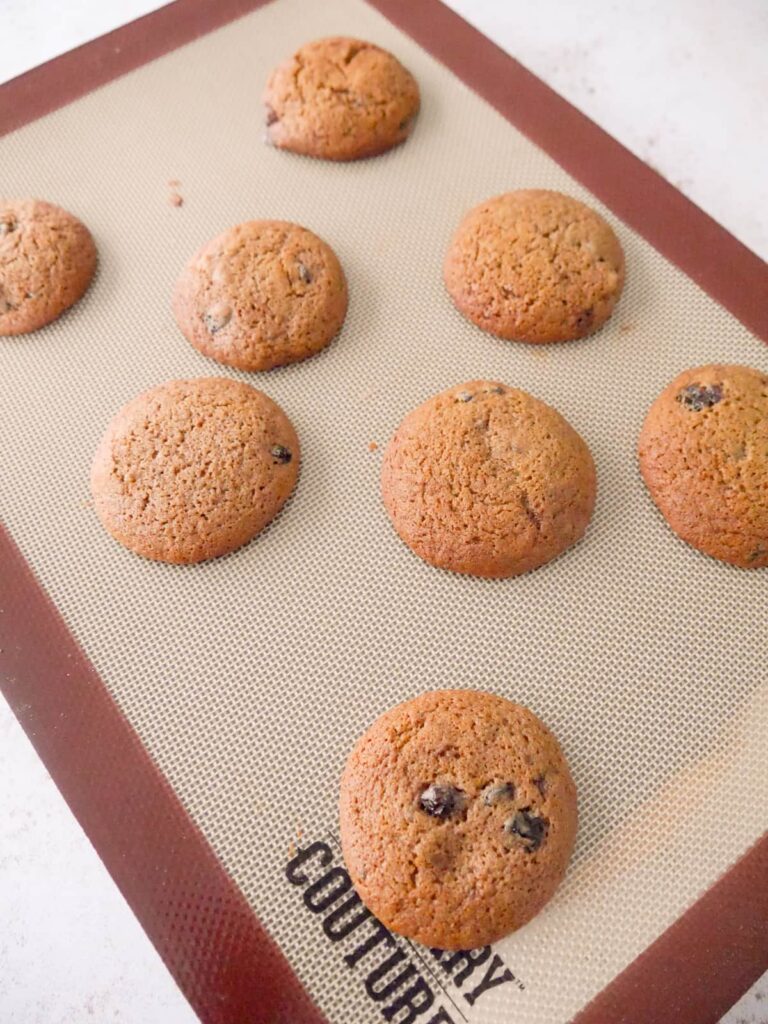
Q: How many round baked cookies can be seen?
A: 8